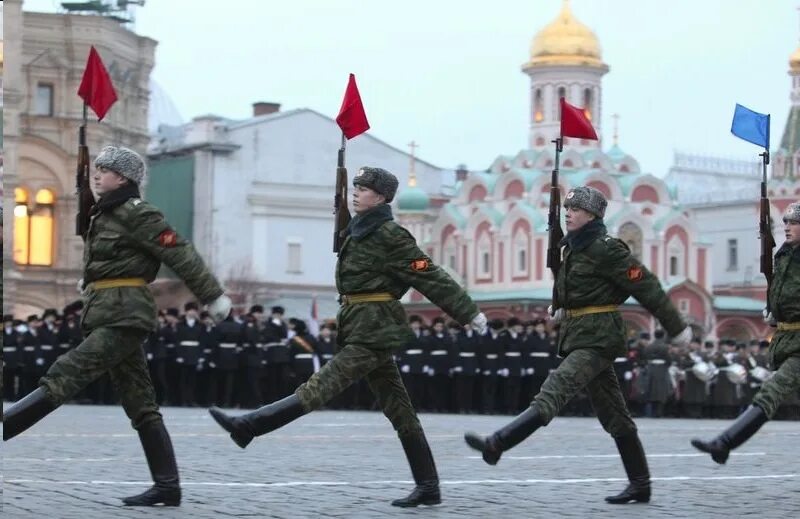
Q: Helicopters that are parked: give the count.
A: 0